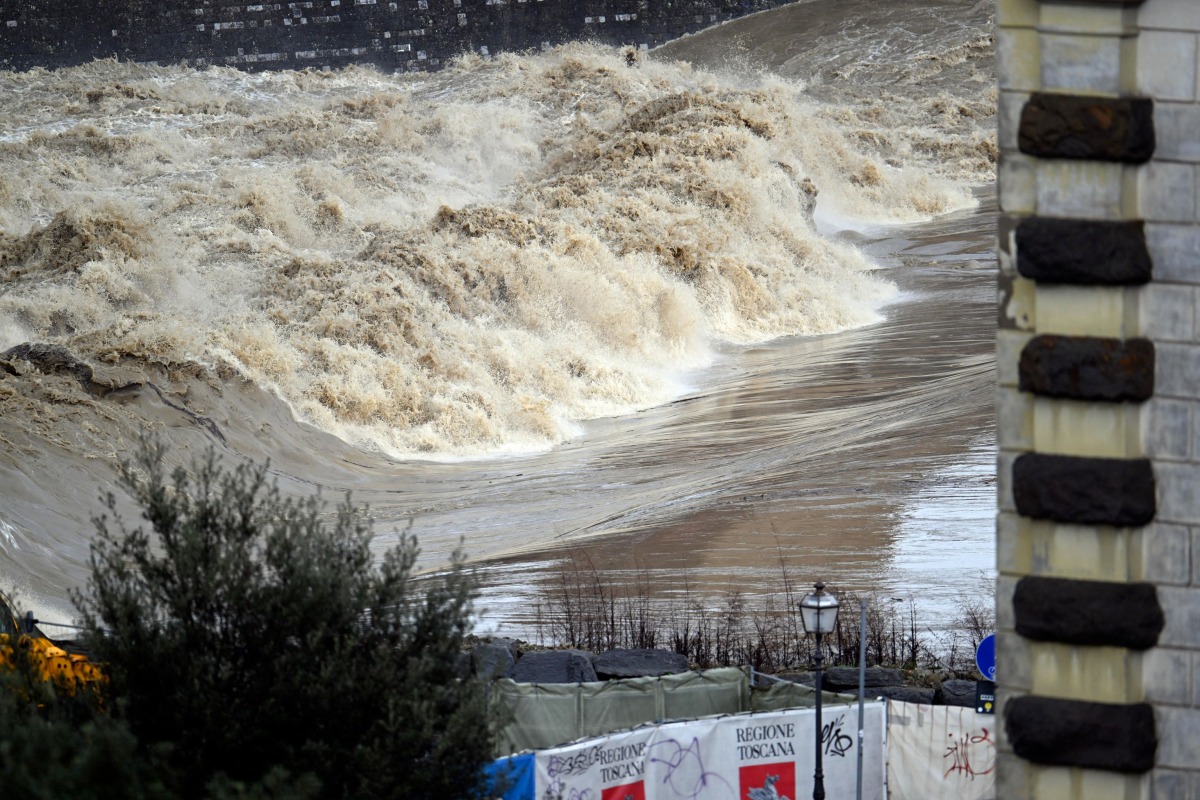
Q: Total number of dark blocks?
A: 6